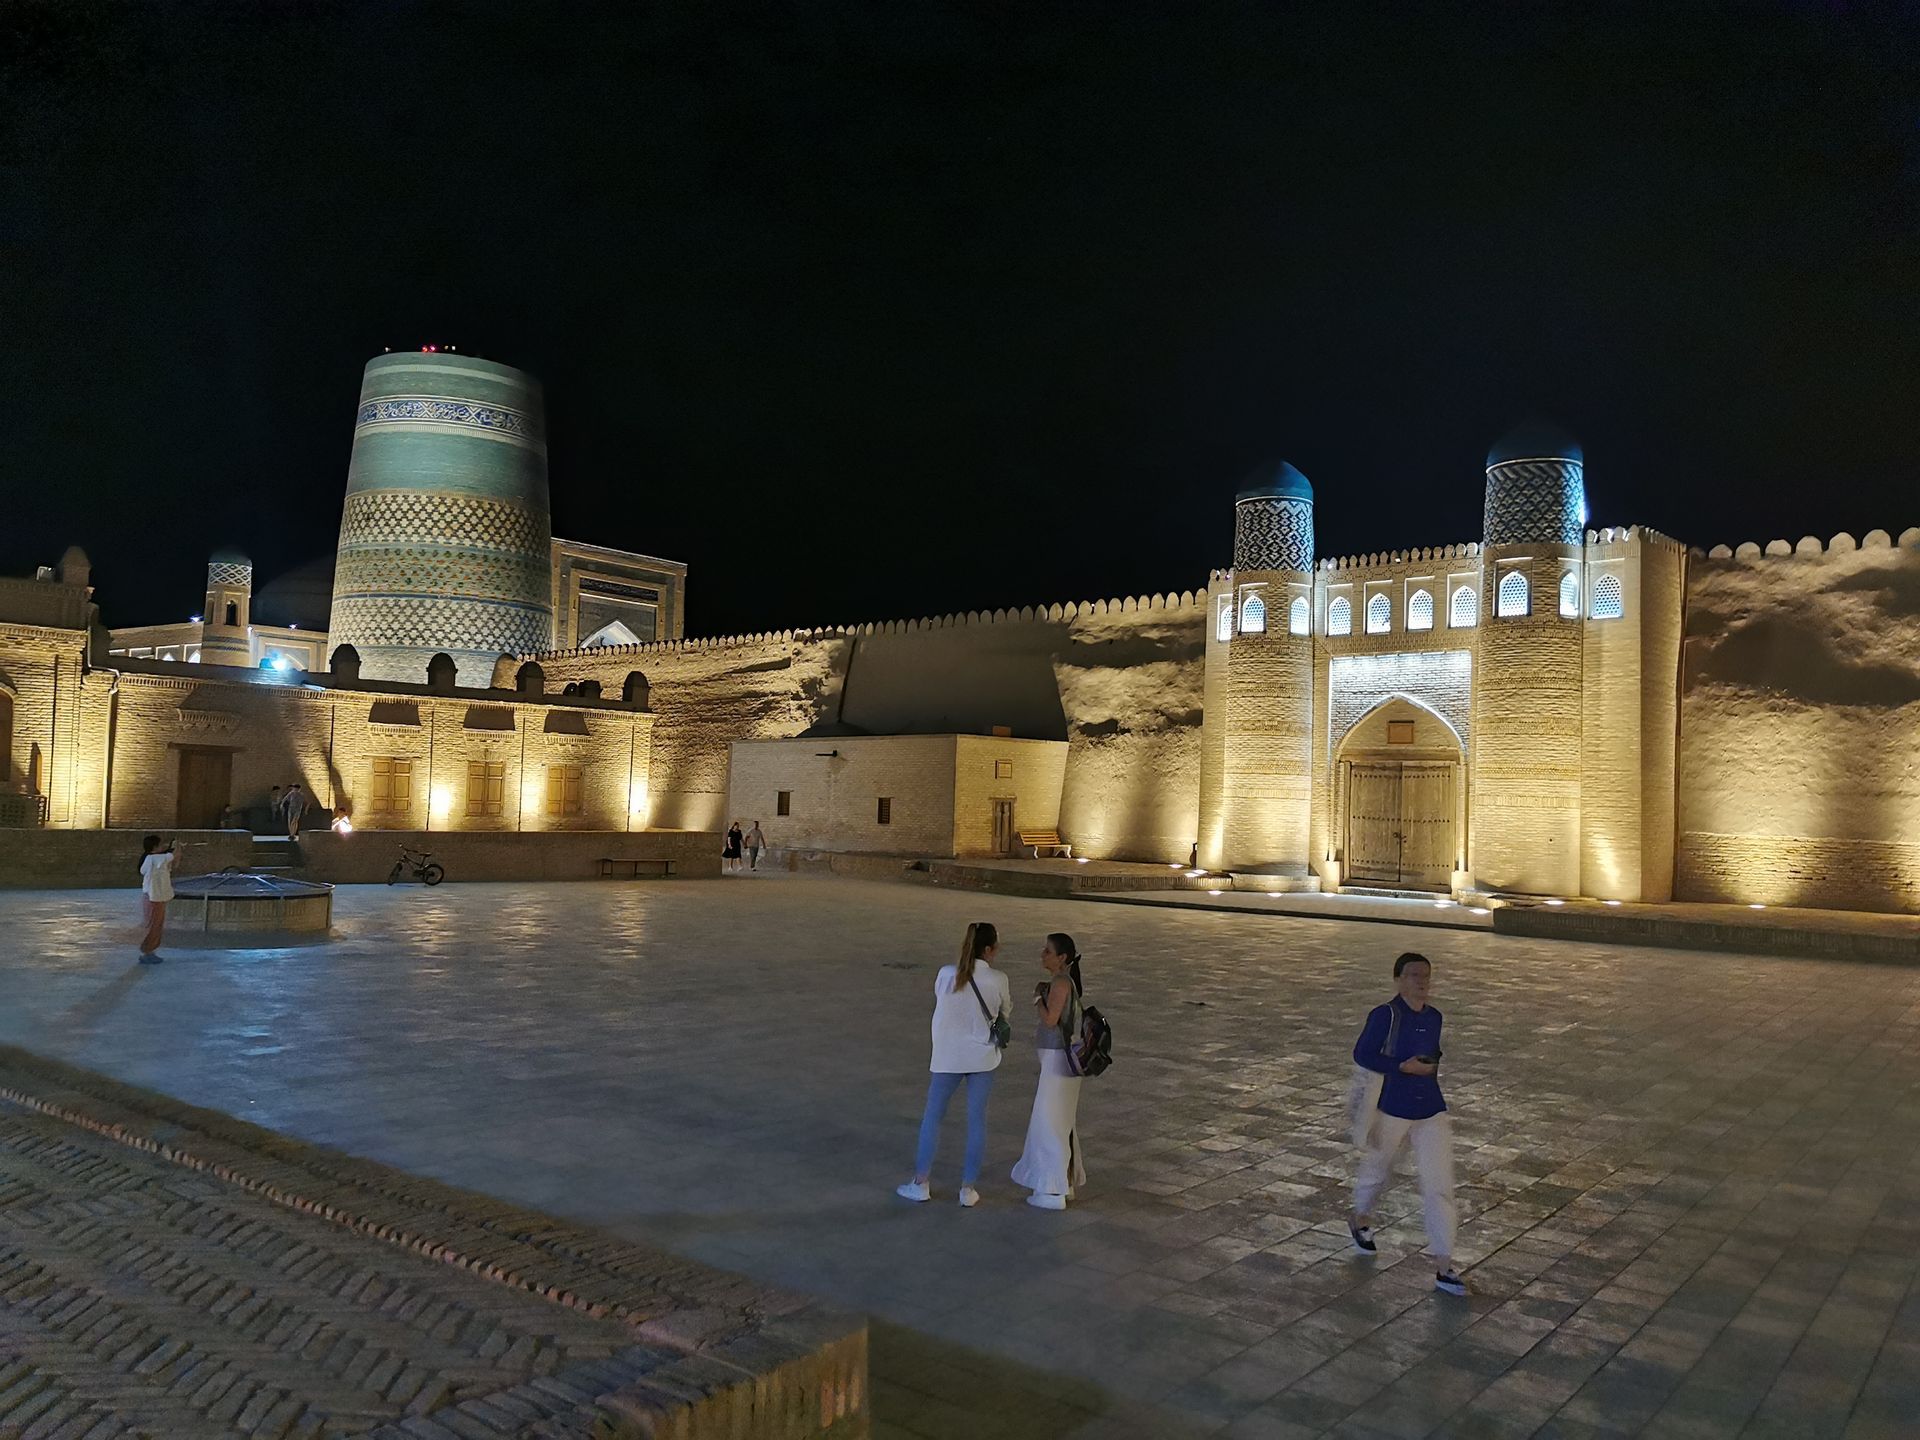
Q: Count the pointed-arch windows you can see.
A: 10